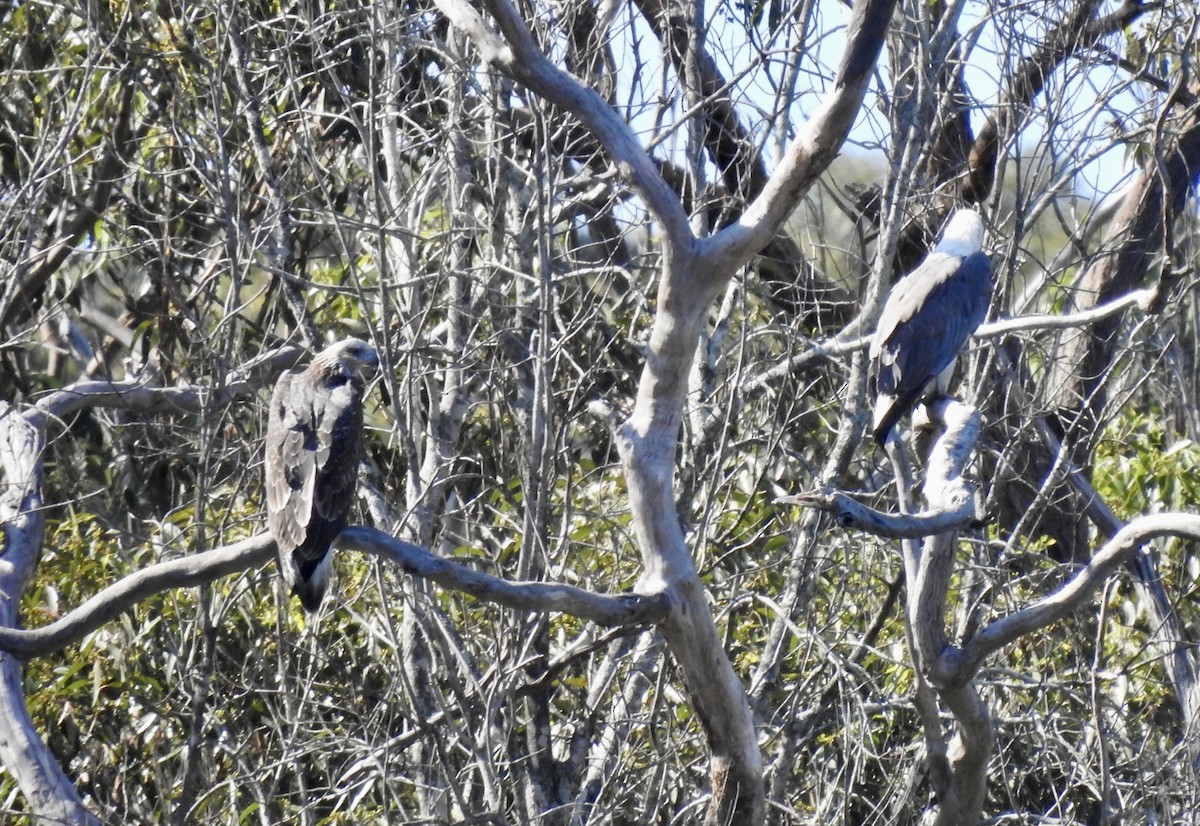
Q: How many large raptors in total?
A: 2